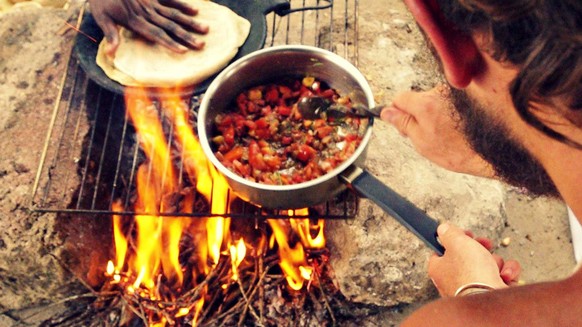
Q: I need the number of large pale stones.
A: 2